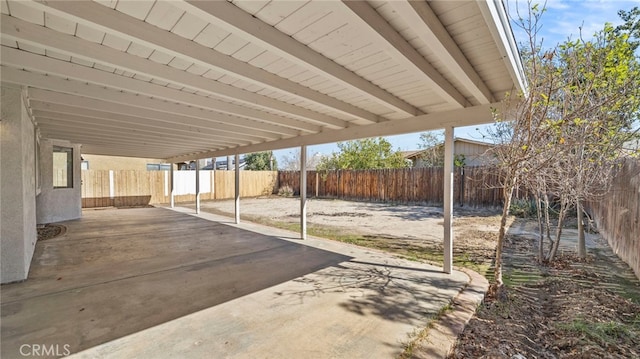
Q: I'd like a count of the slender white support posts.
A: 5